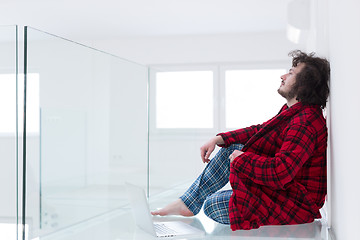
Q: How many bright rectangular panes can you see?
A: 3